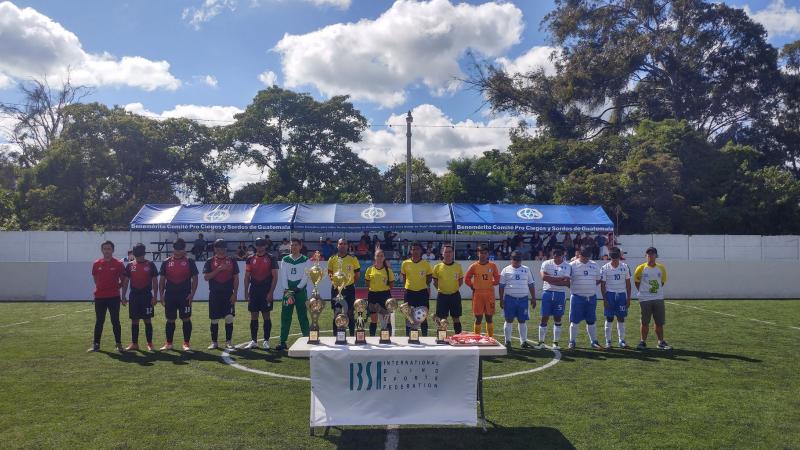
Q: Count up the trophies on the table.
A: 6